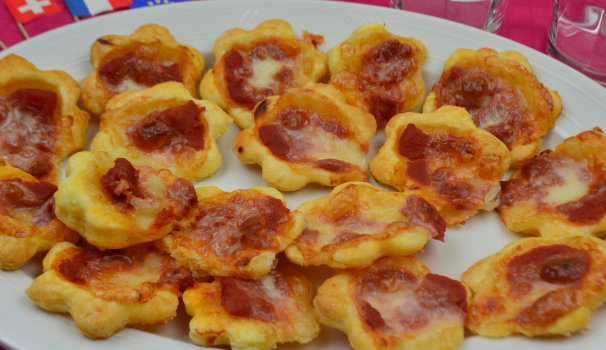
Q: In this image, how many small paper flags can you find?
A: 3